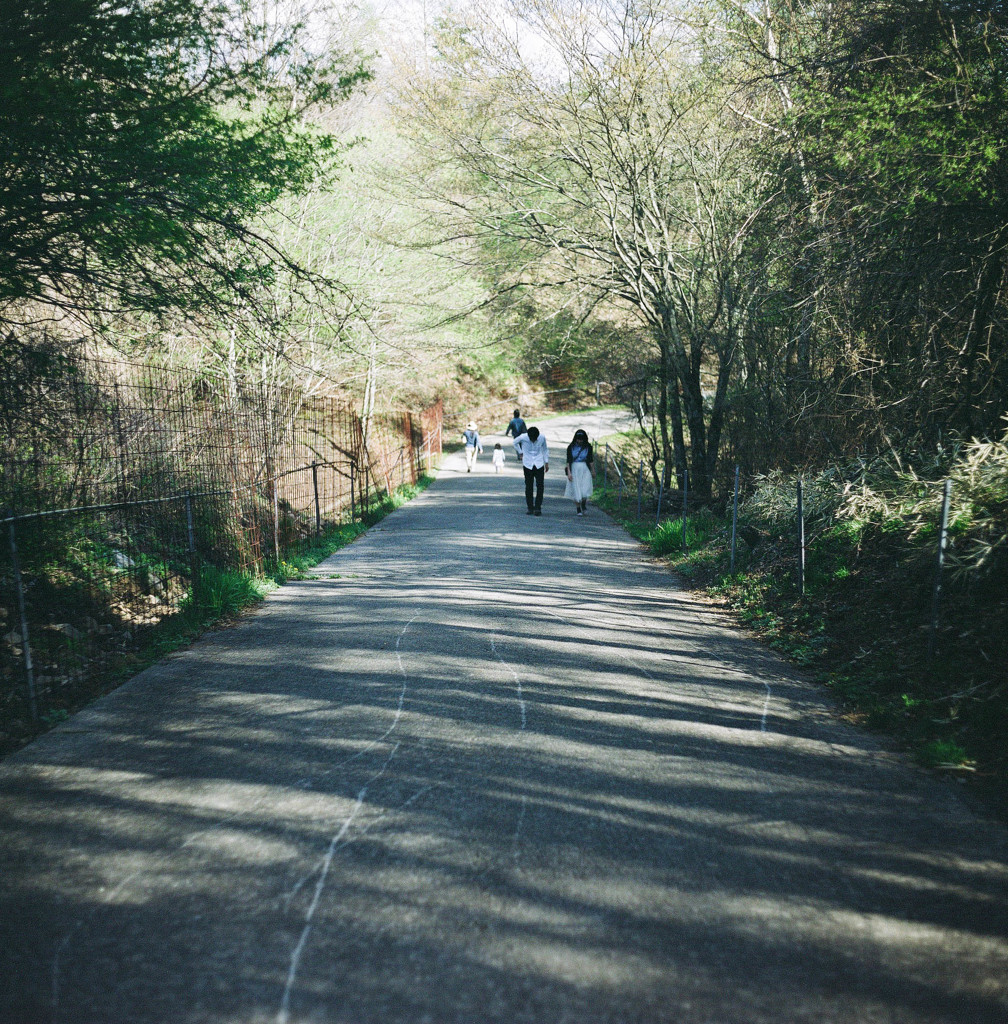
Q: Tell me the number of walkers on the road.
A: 5